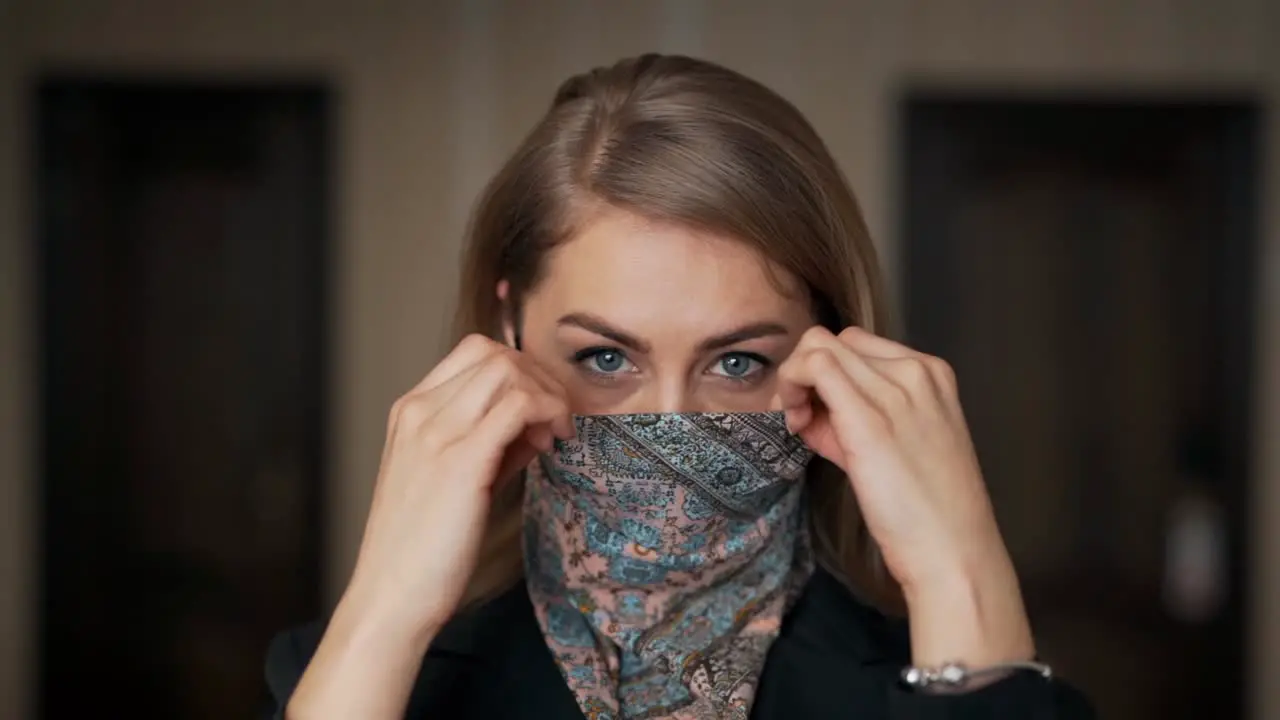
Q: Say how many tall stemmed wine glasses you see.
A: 0